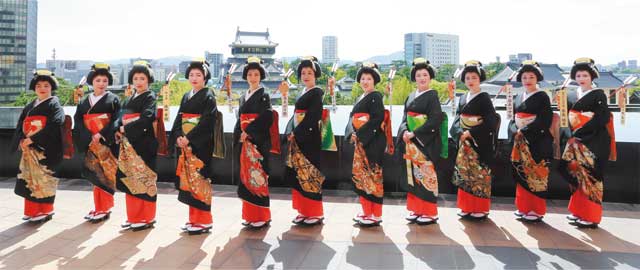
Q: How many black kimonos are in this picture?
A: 11